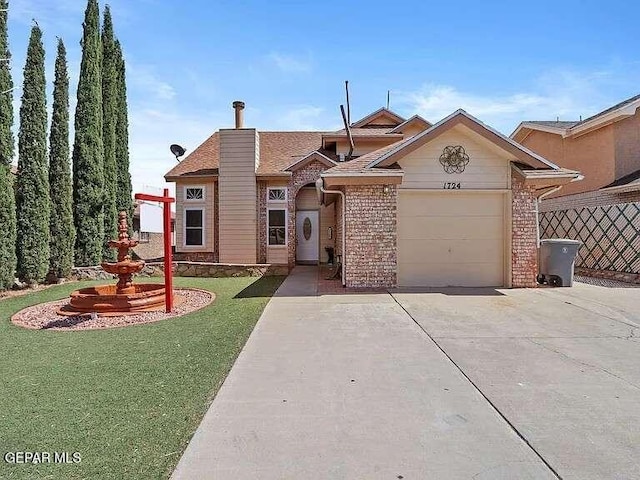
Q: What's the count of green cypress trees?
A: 6